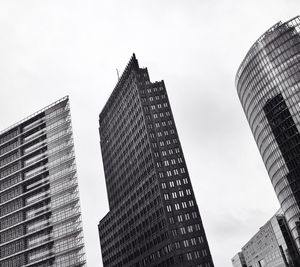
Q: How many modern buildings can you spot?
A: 4